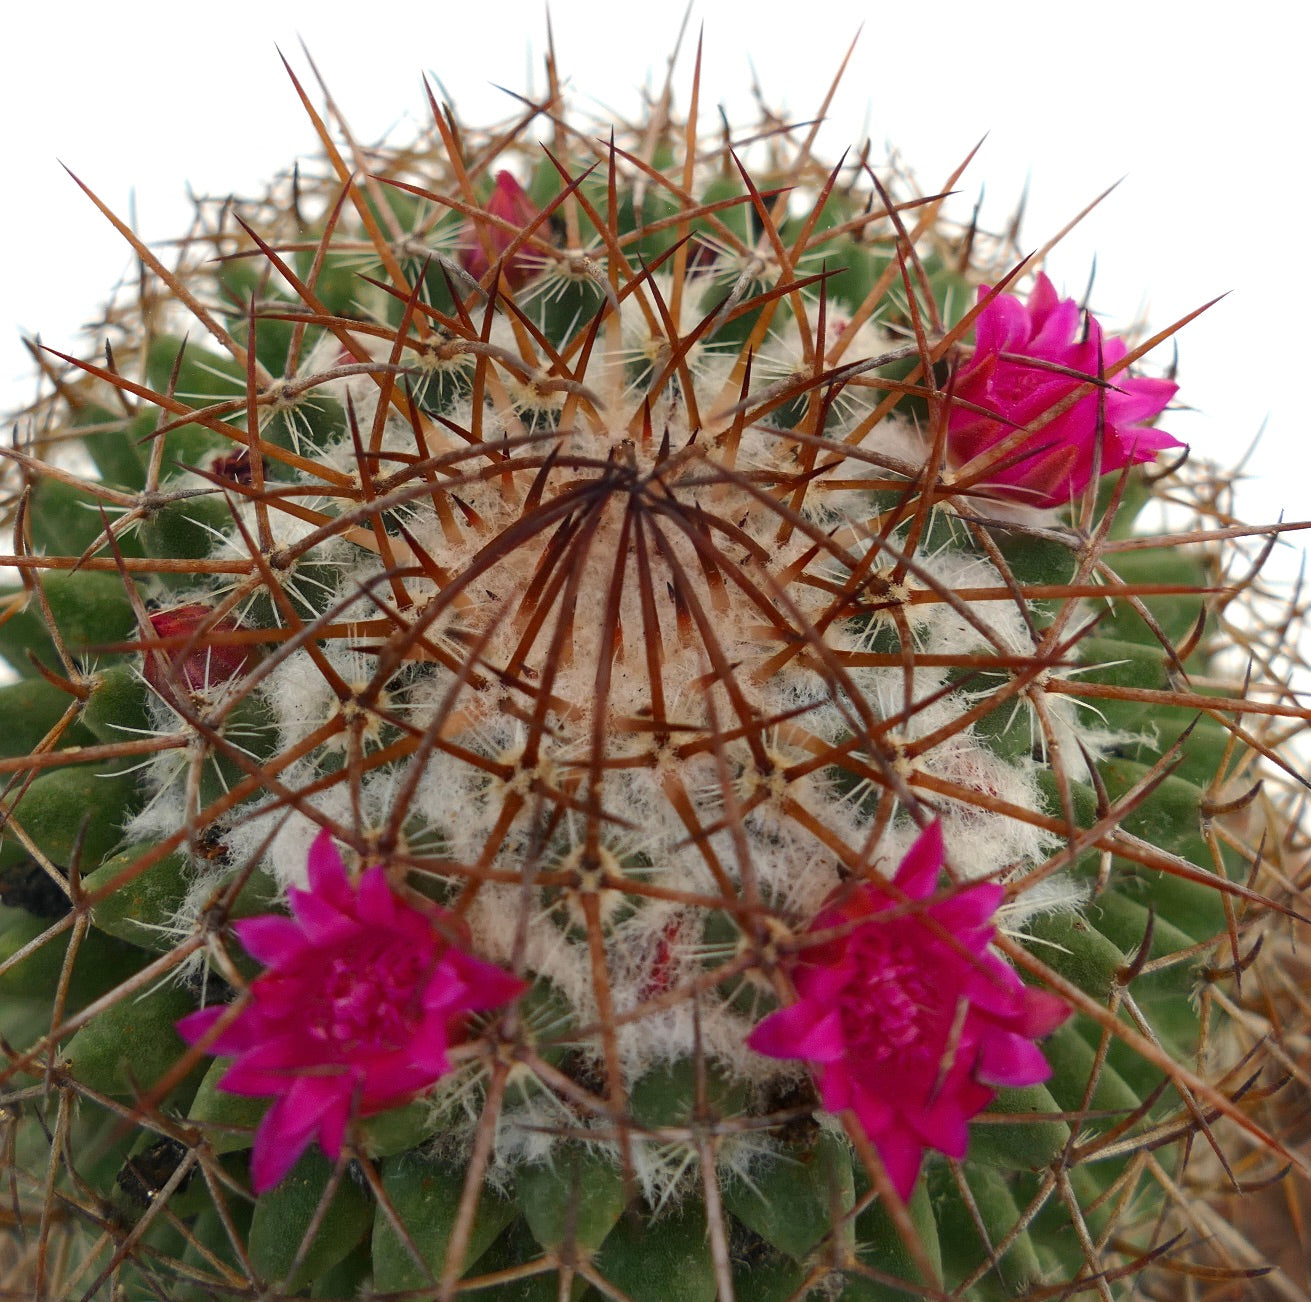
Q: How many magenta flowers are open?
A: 3